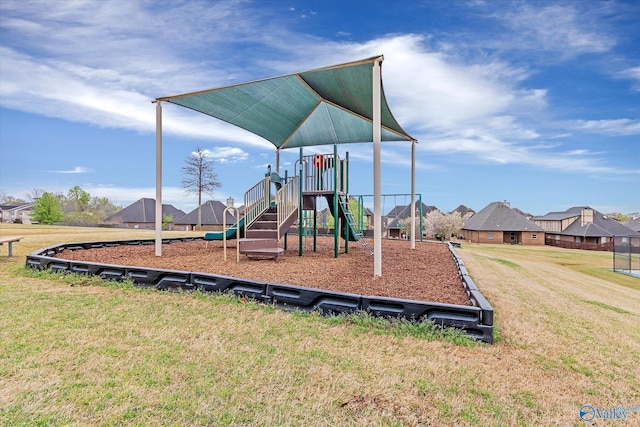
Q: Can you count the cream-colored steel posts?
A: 4